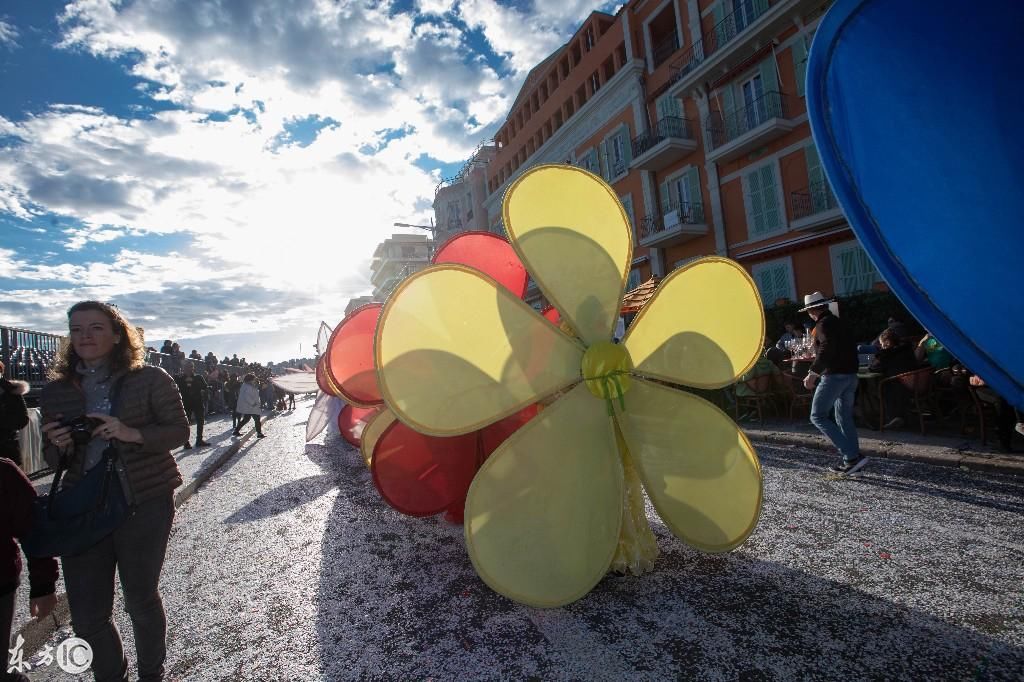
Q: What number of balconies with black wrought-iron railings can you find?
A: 5